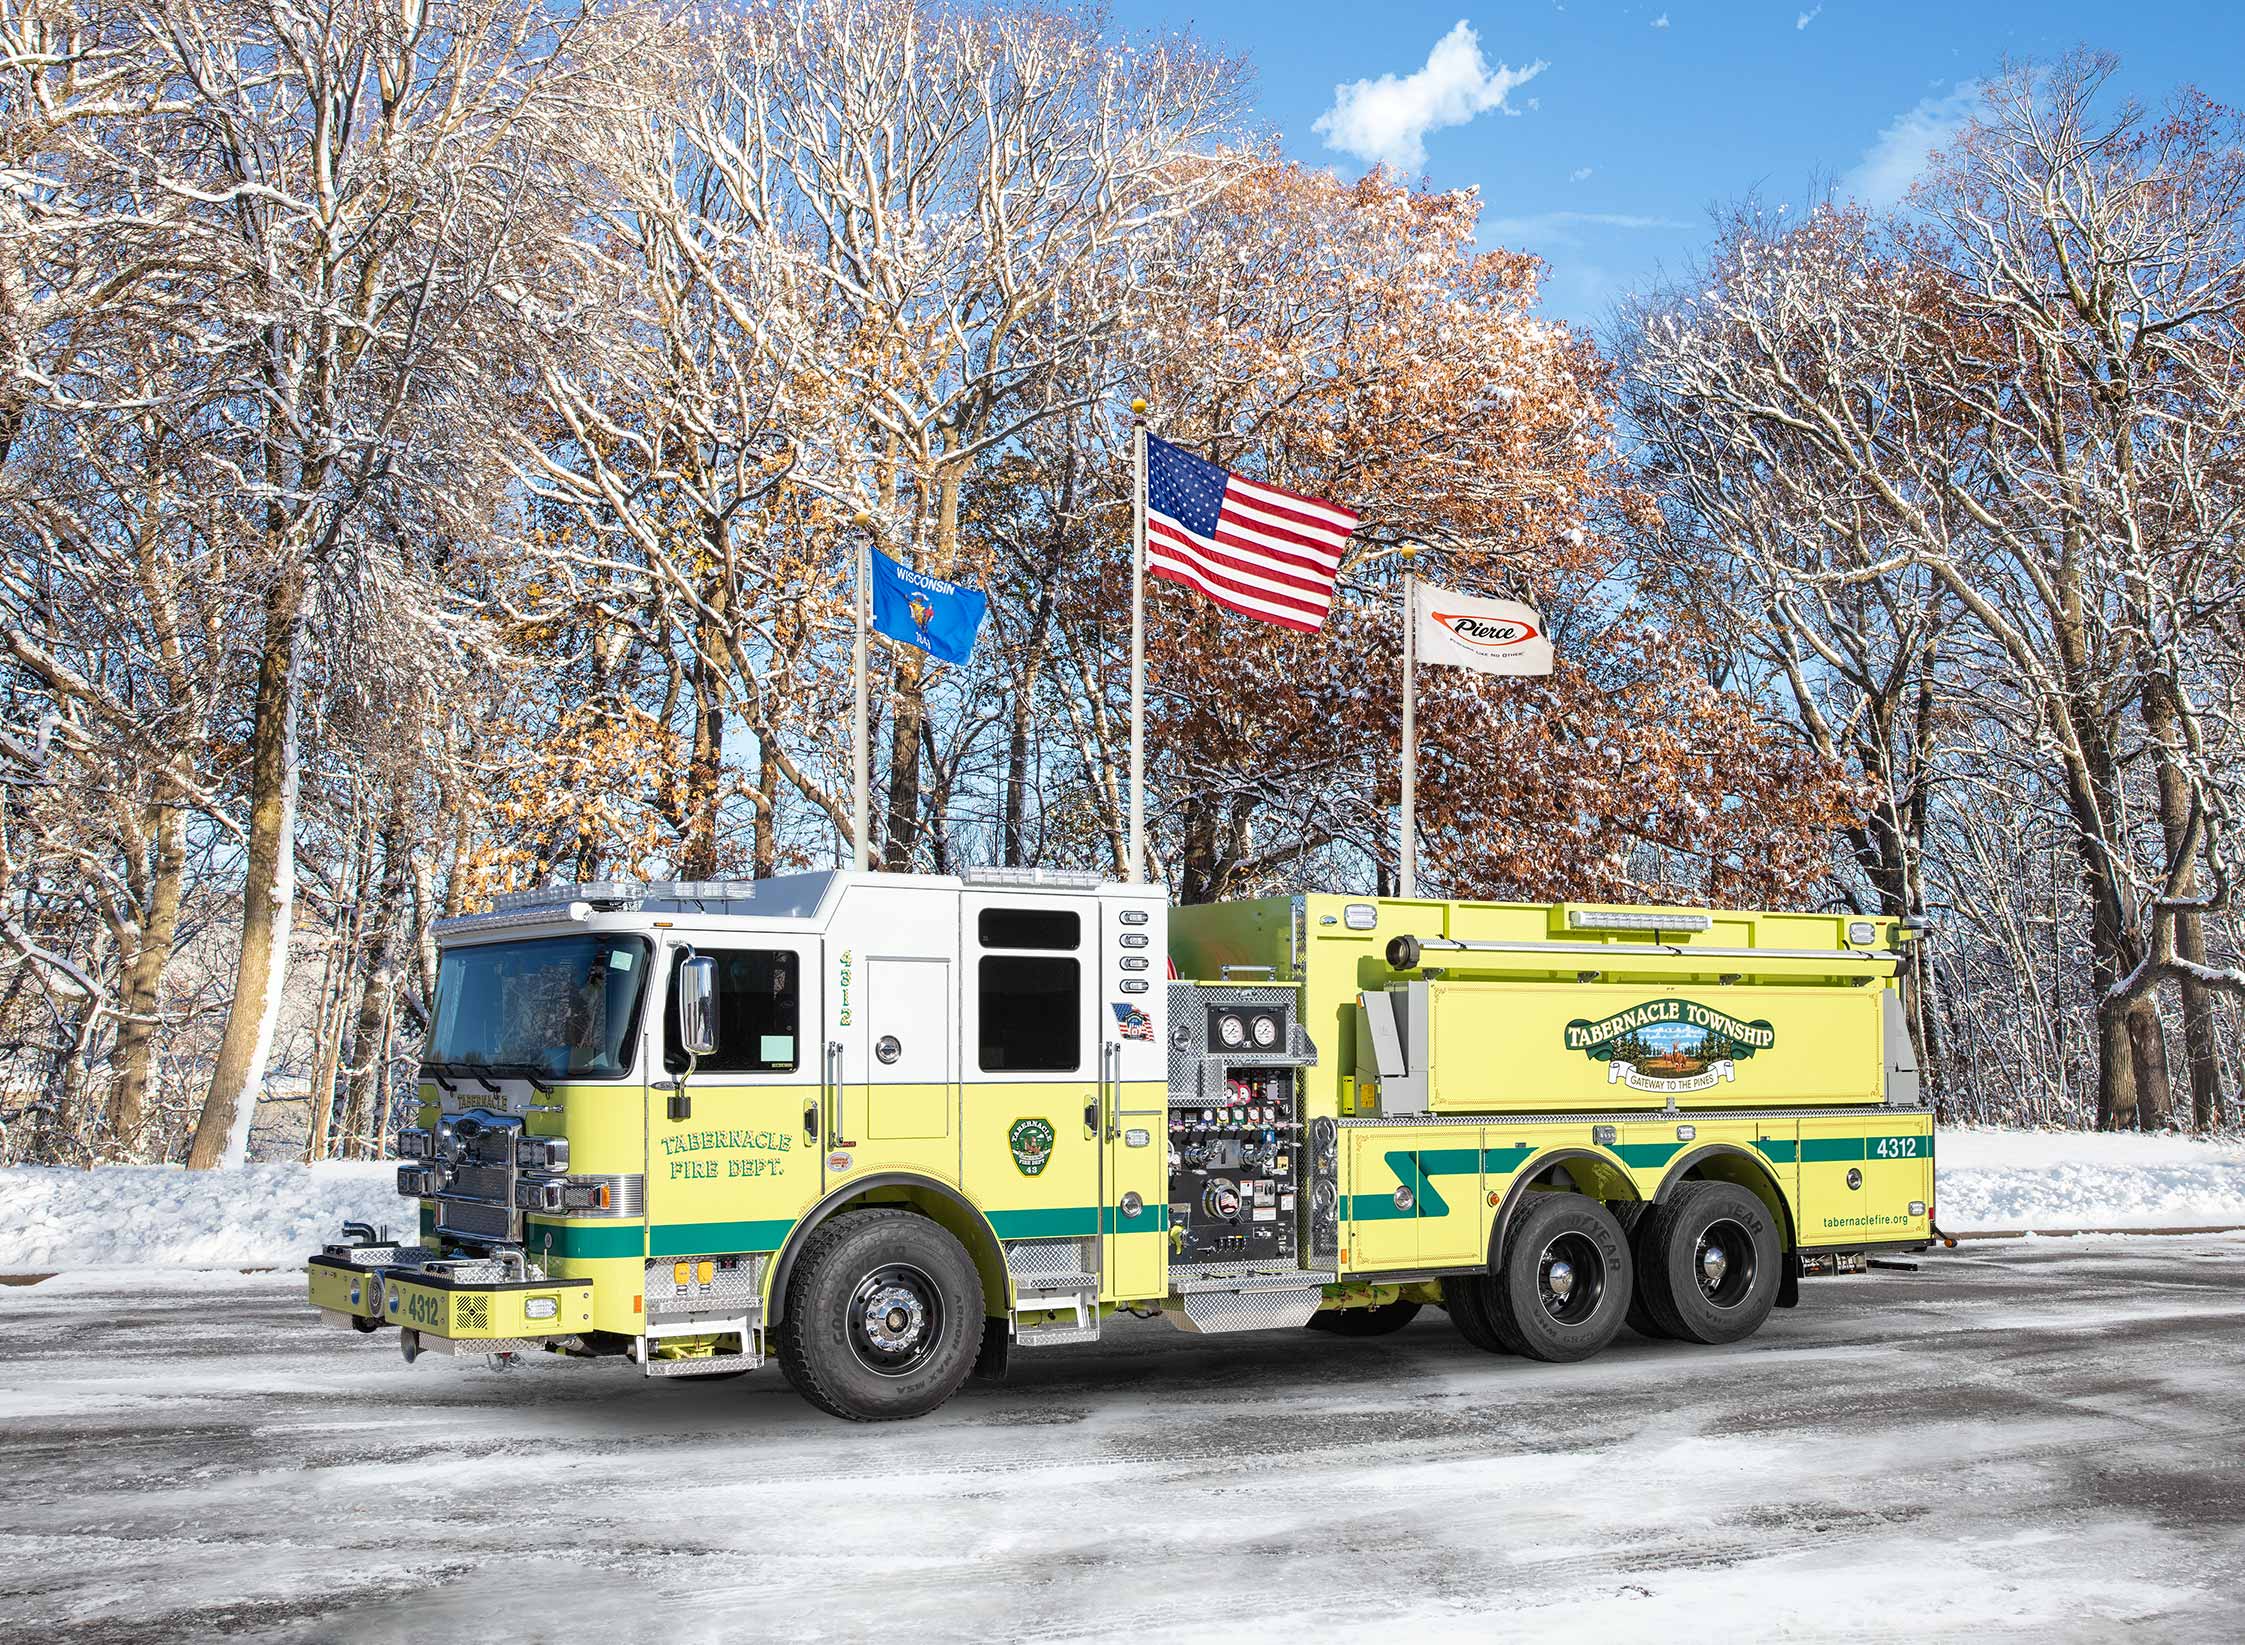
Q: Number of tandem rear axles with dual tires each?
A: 2